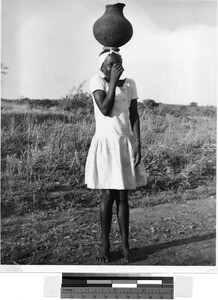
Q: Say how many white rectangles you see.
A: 2